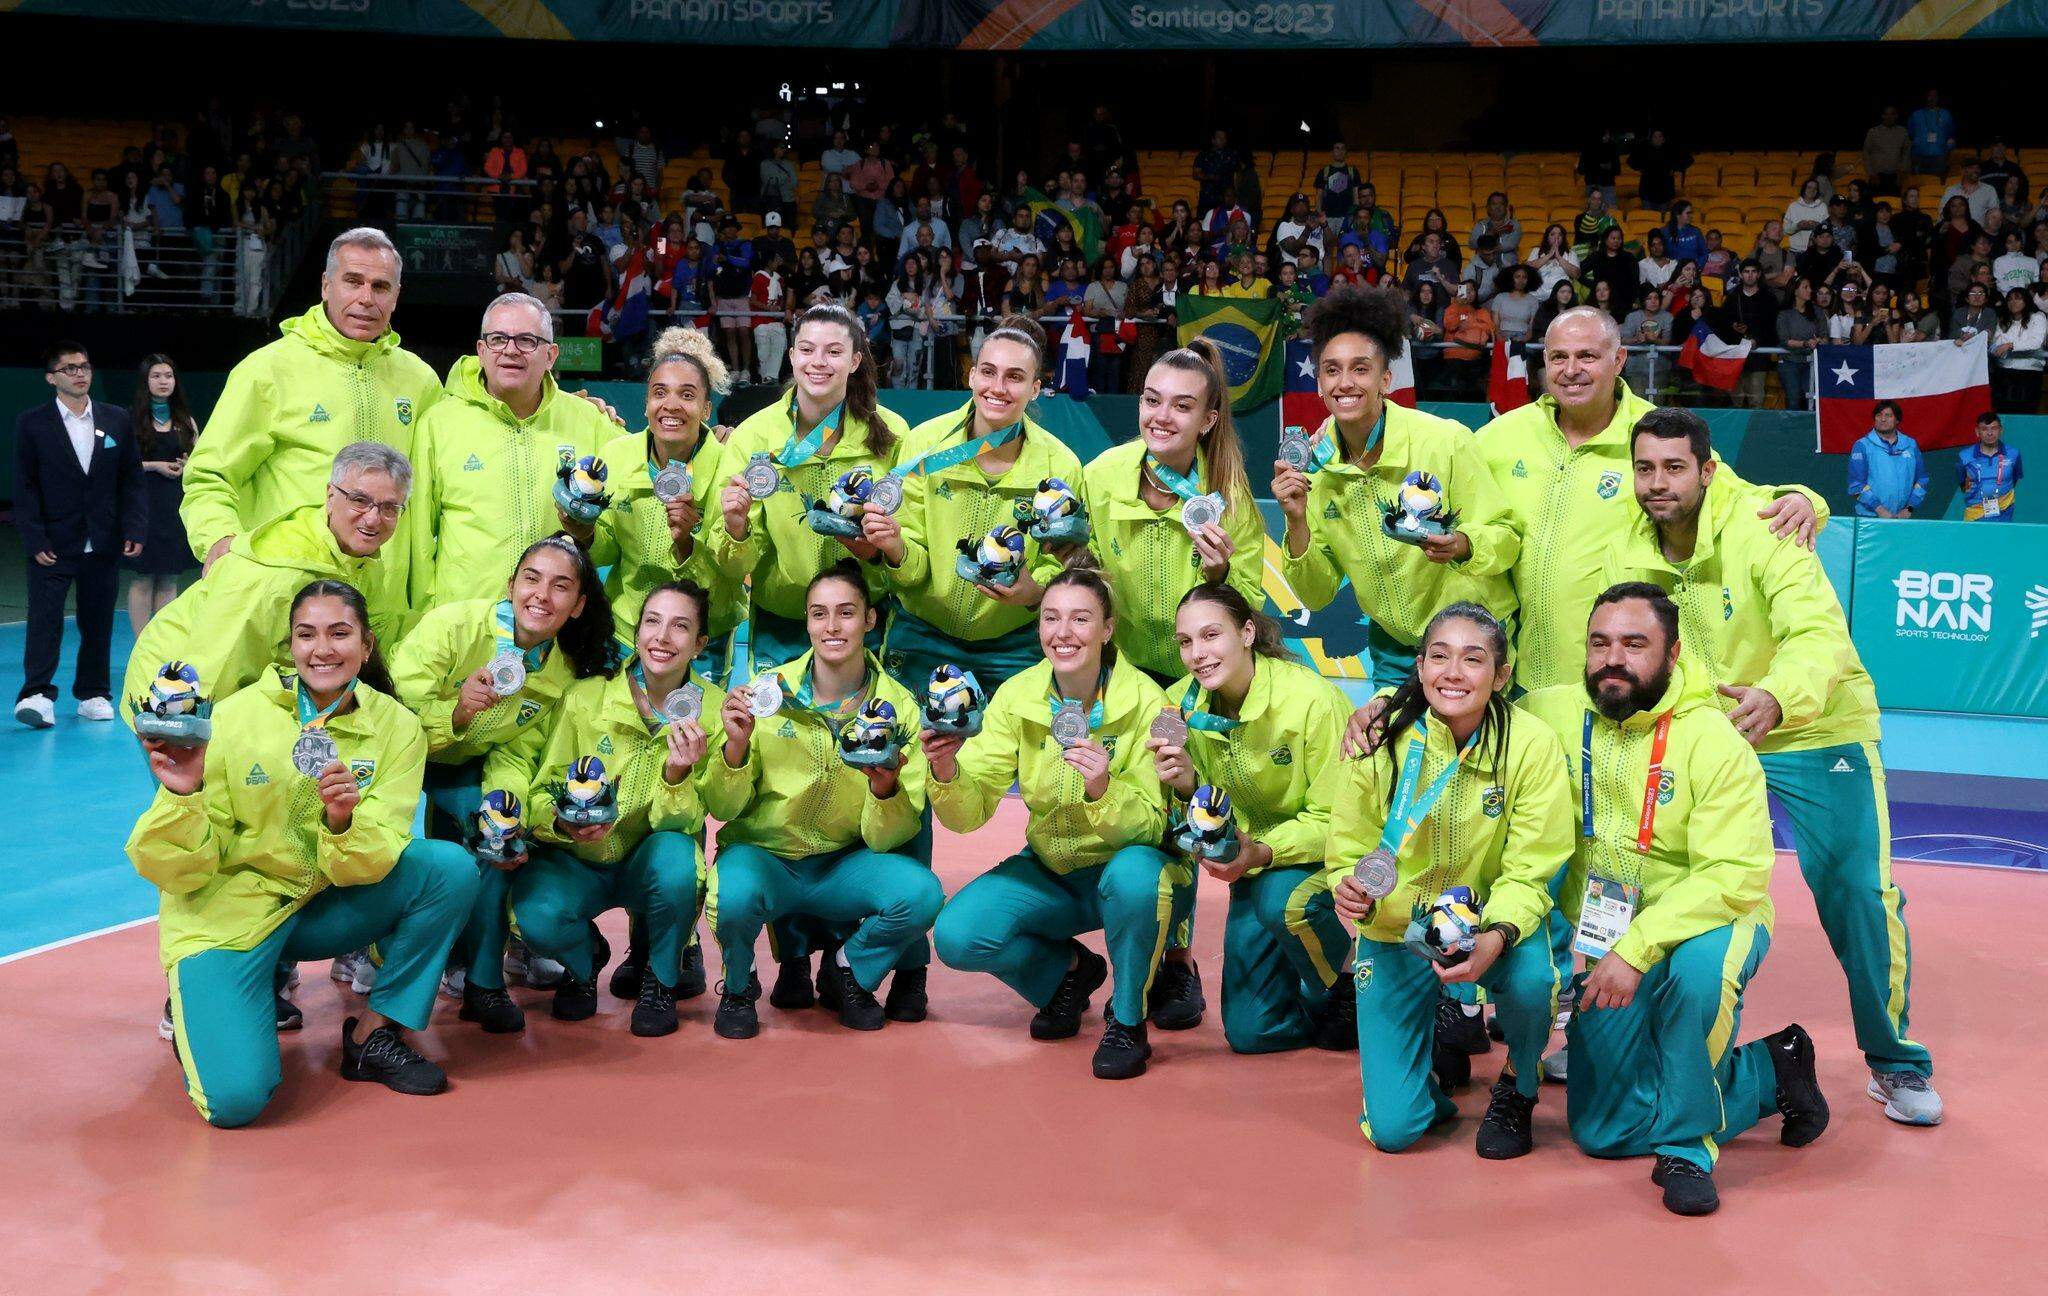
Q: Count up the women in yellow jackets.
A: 12